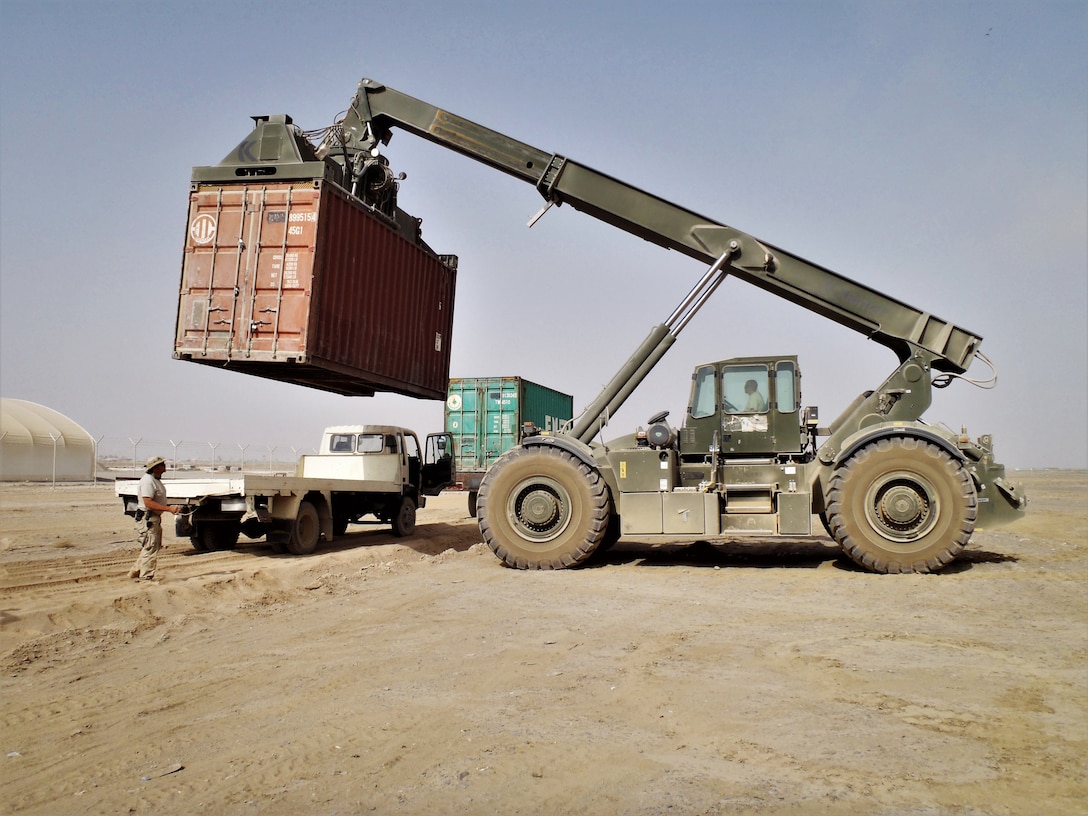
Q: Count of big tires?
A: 2